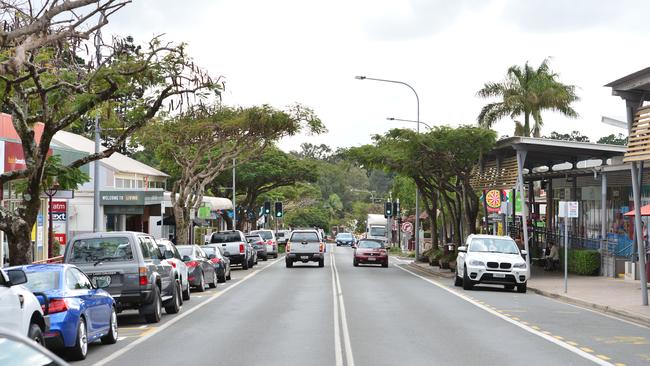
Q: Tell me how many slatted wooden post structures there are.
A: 2